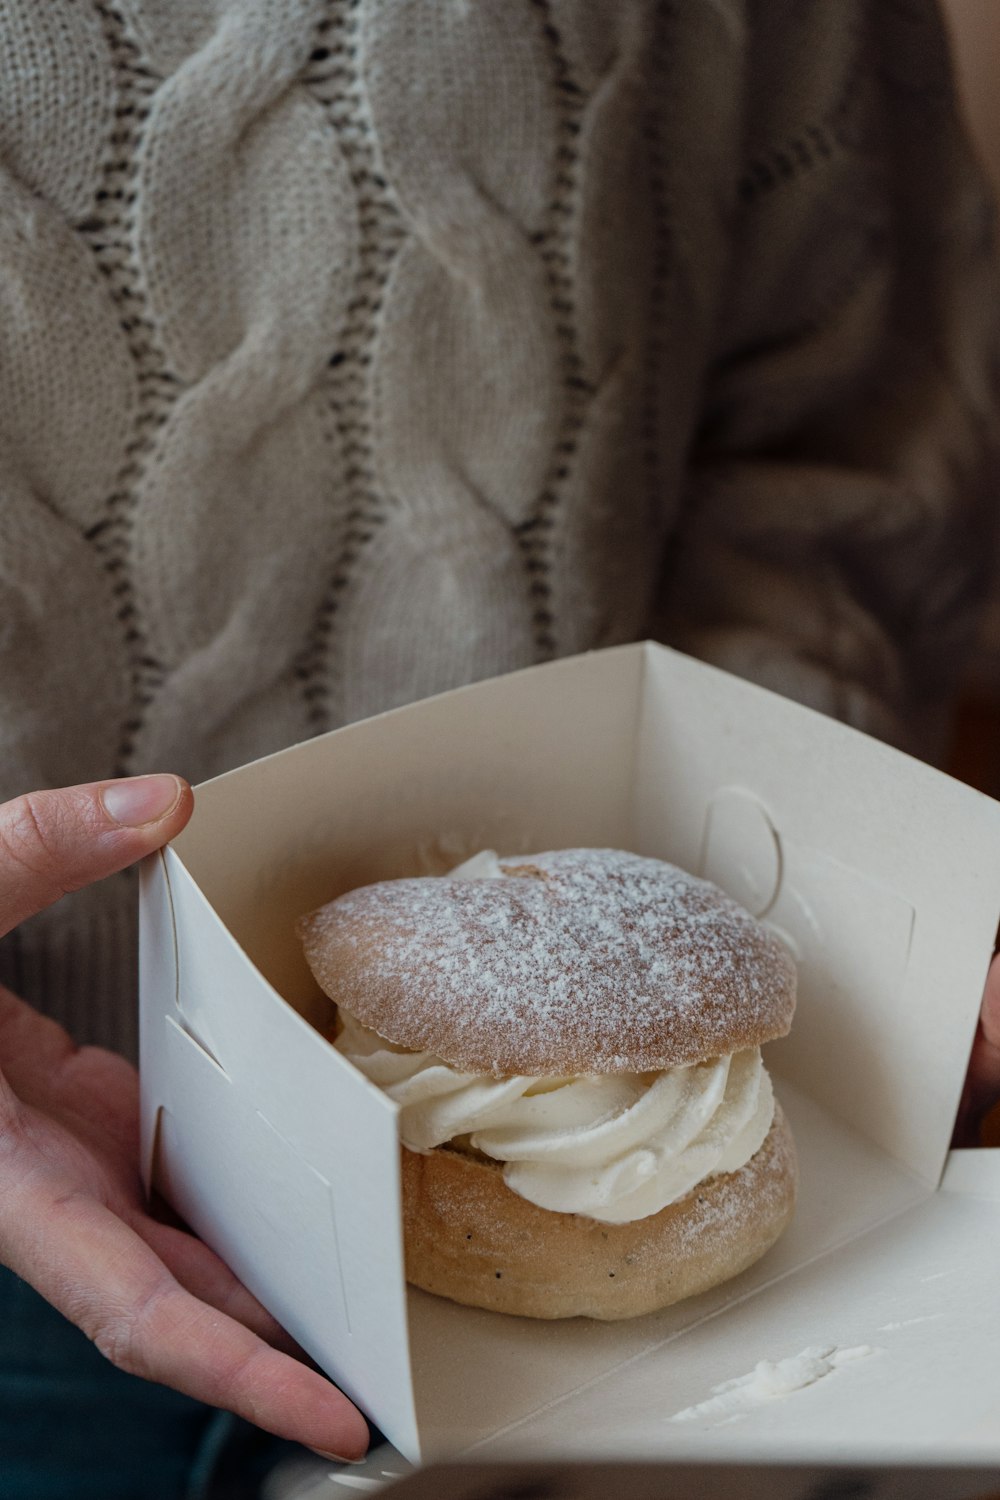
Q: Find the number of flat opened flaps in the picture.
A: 1